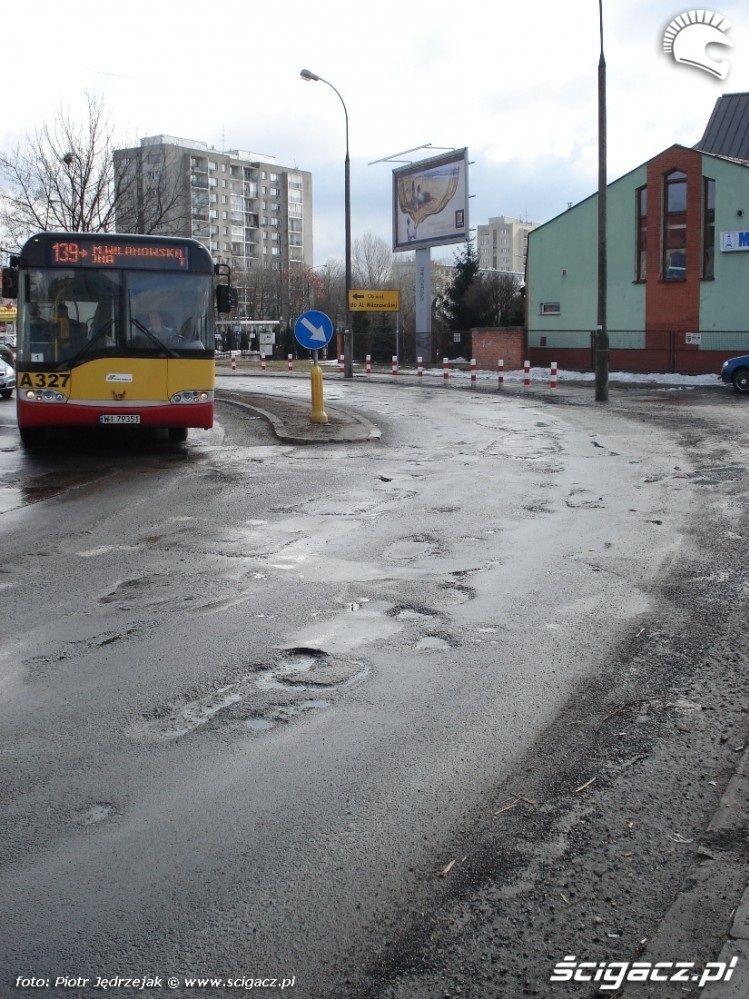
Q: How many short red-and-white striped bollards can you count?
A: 12